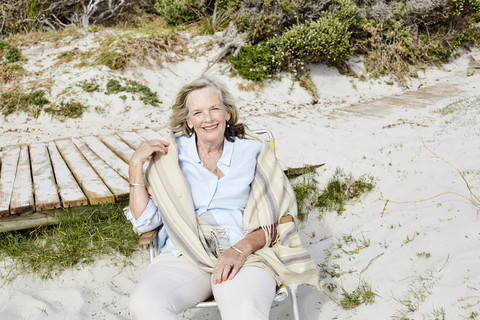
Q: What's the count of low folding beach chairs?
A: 1